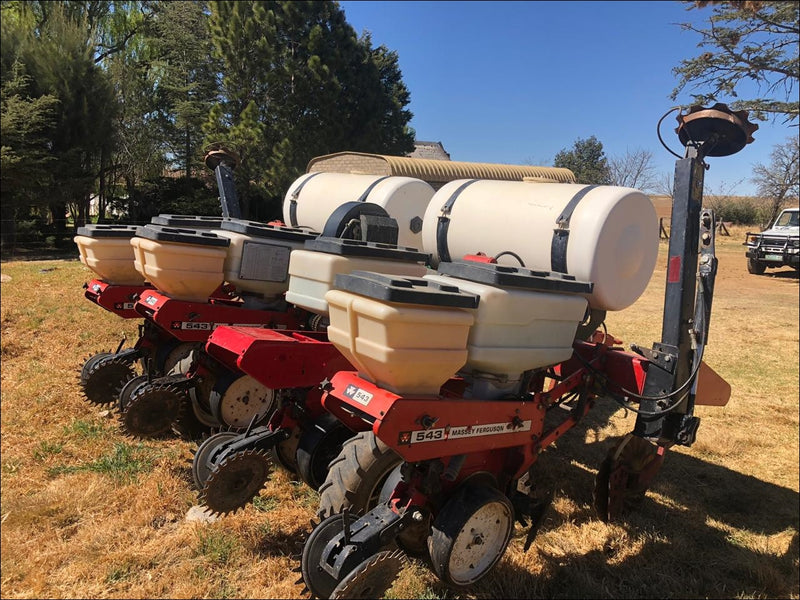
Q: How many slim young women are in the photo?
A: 0